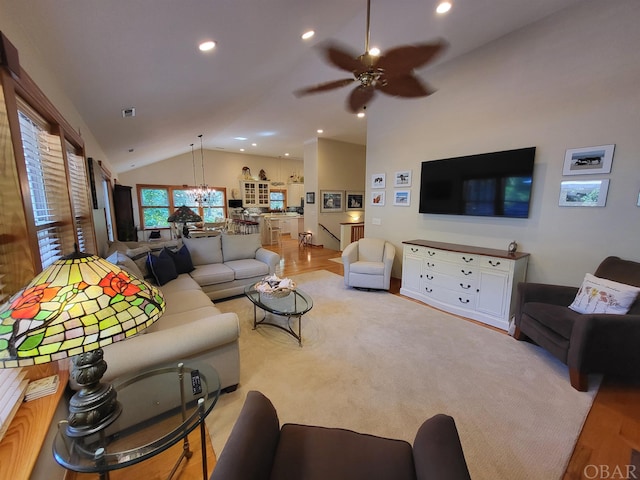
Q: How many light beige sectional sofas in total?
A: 1